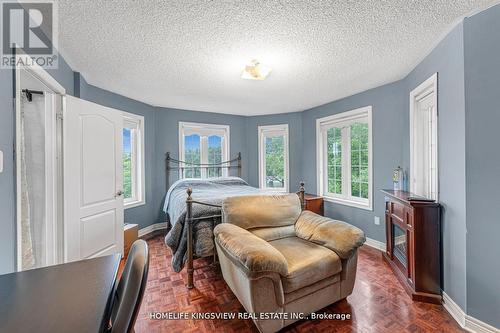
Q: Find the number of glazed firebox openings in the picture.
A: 1